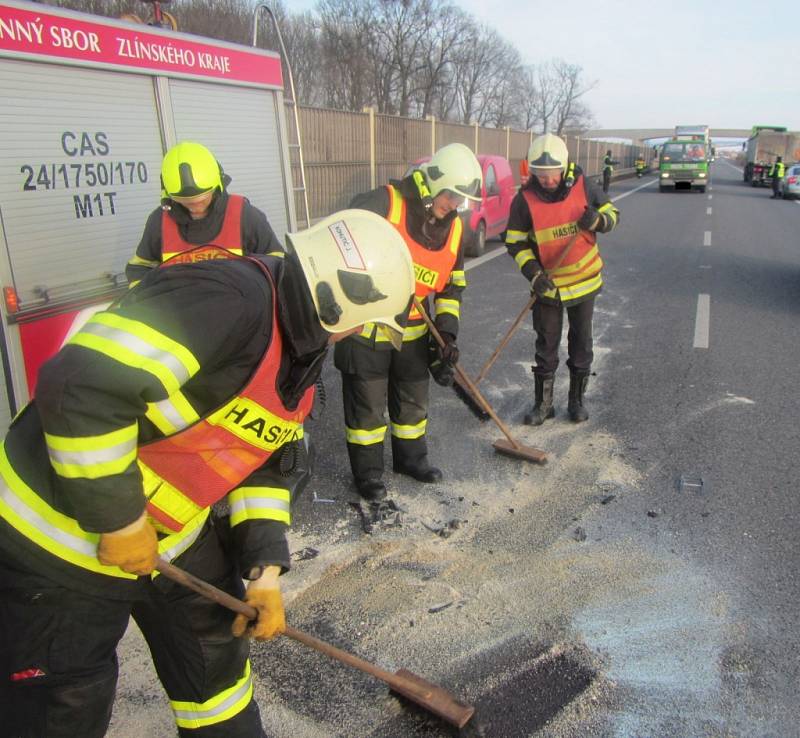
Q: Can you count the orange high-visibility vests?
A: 4